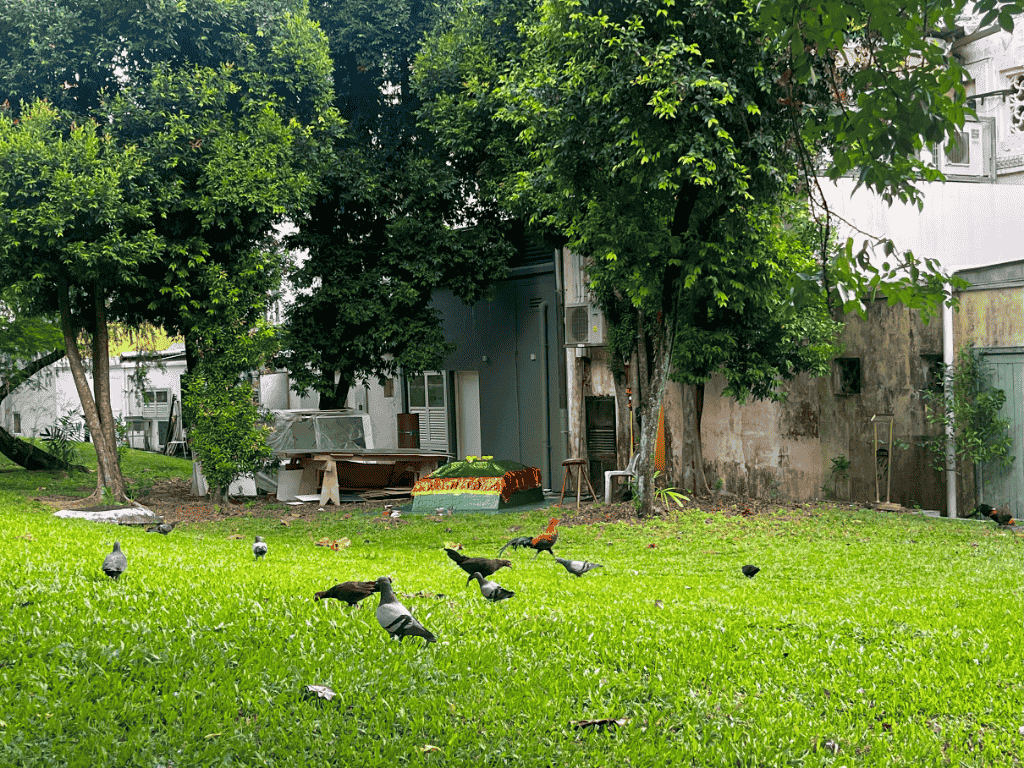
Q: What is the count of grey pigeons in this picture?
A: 6